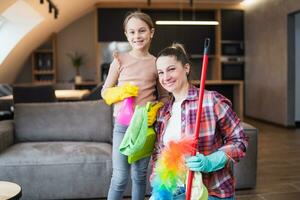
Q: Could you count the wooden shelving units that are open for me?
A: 1